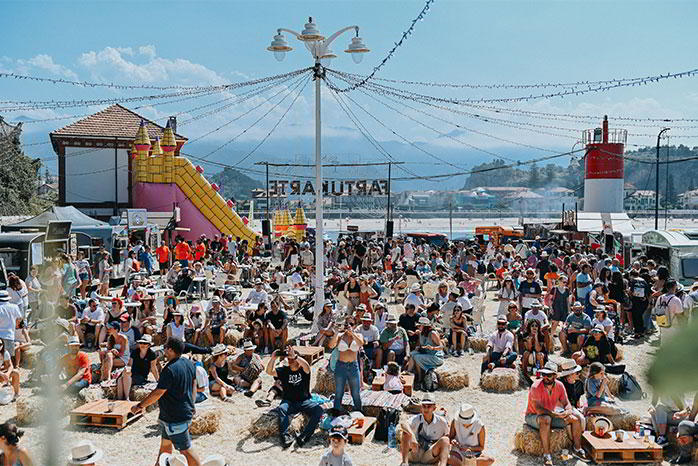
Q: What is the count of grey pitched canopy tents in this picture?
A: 1